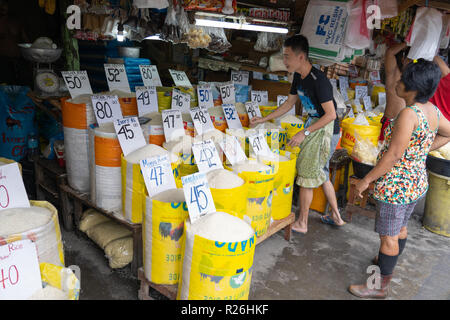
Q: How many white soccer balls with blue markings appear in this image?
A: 0